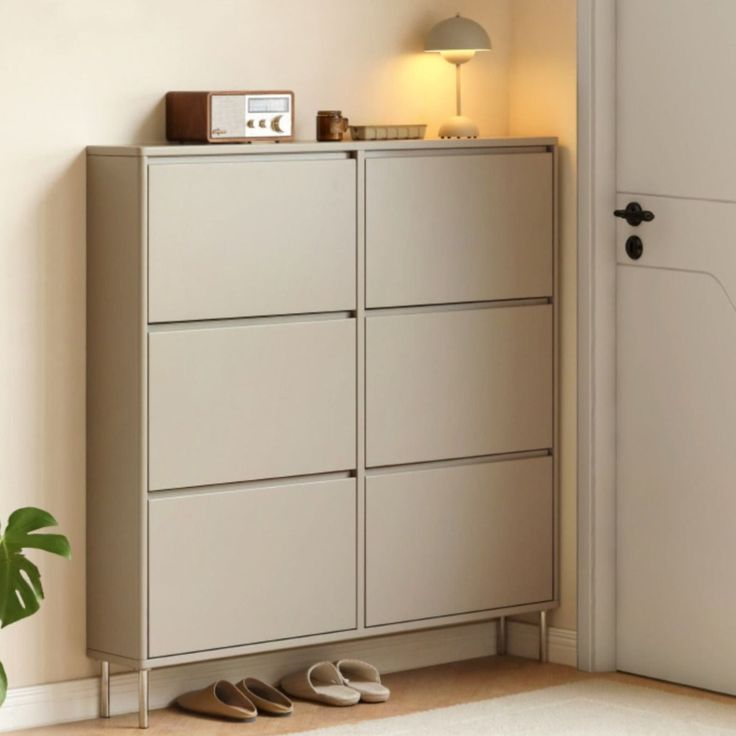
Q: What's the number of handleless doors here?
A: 6